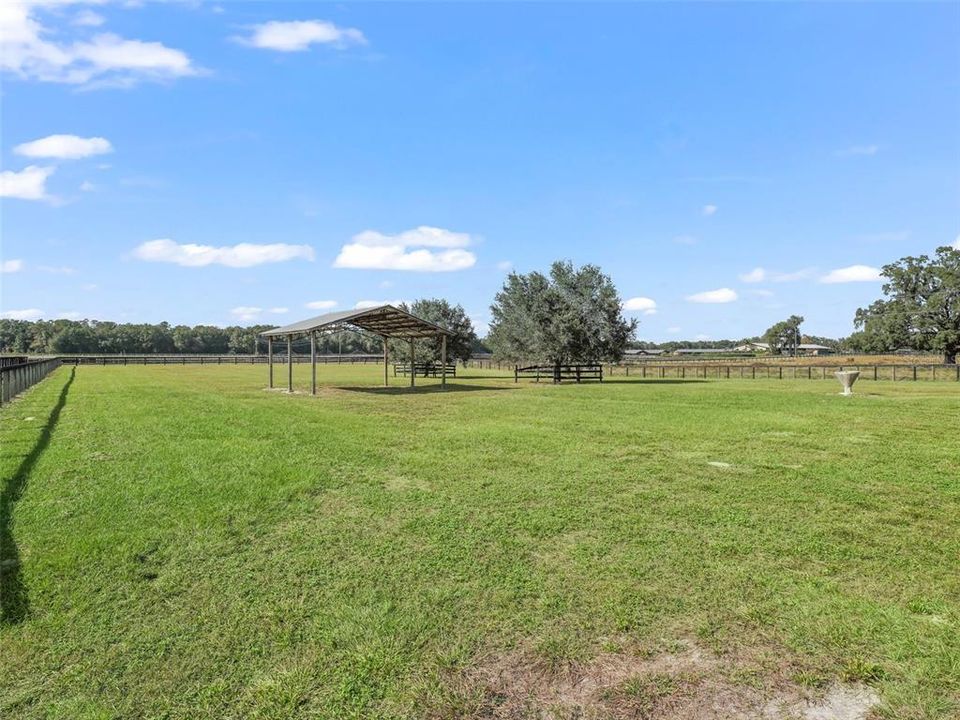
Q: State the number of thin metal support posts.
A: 6